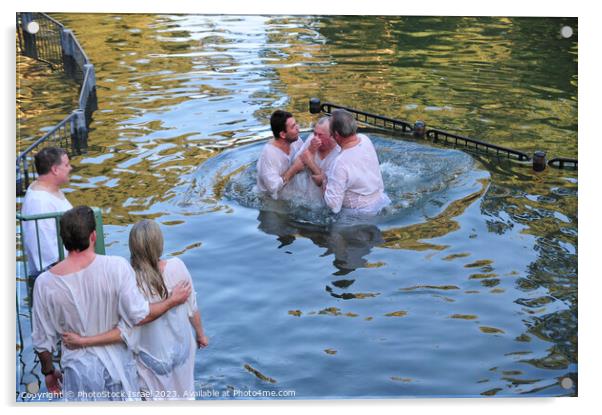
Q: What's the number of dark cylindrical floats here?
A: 3